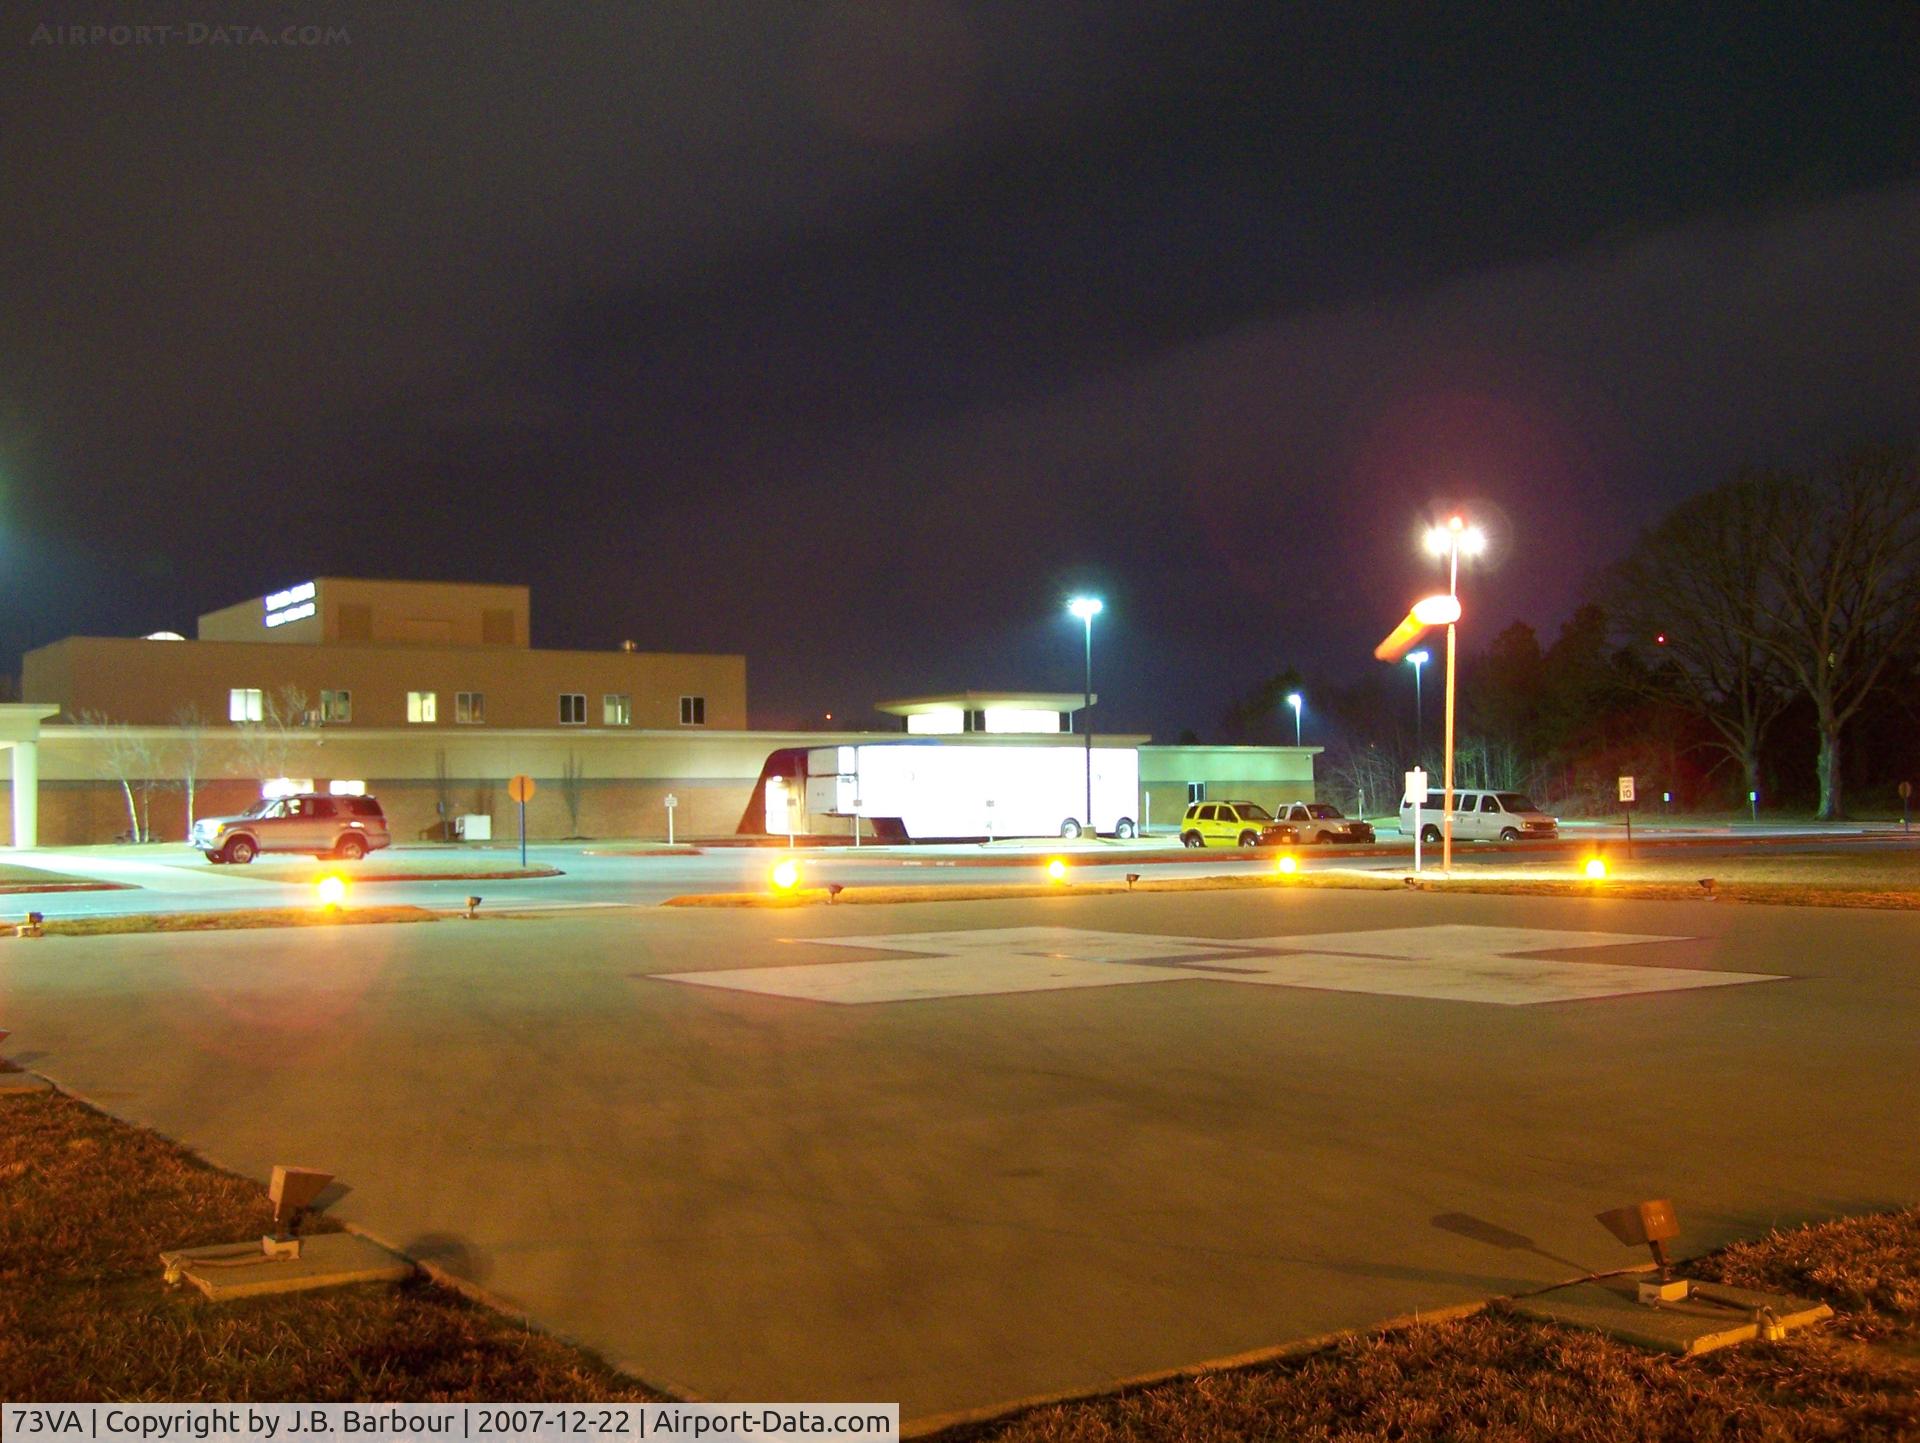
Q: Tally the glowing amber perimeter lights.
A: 5